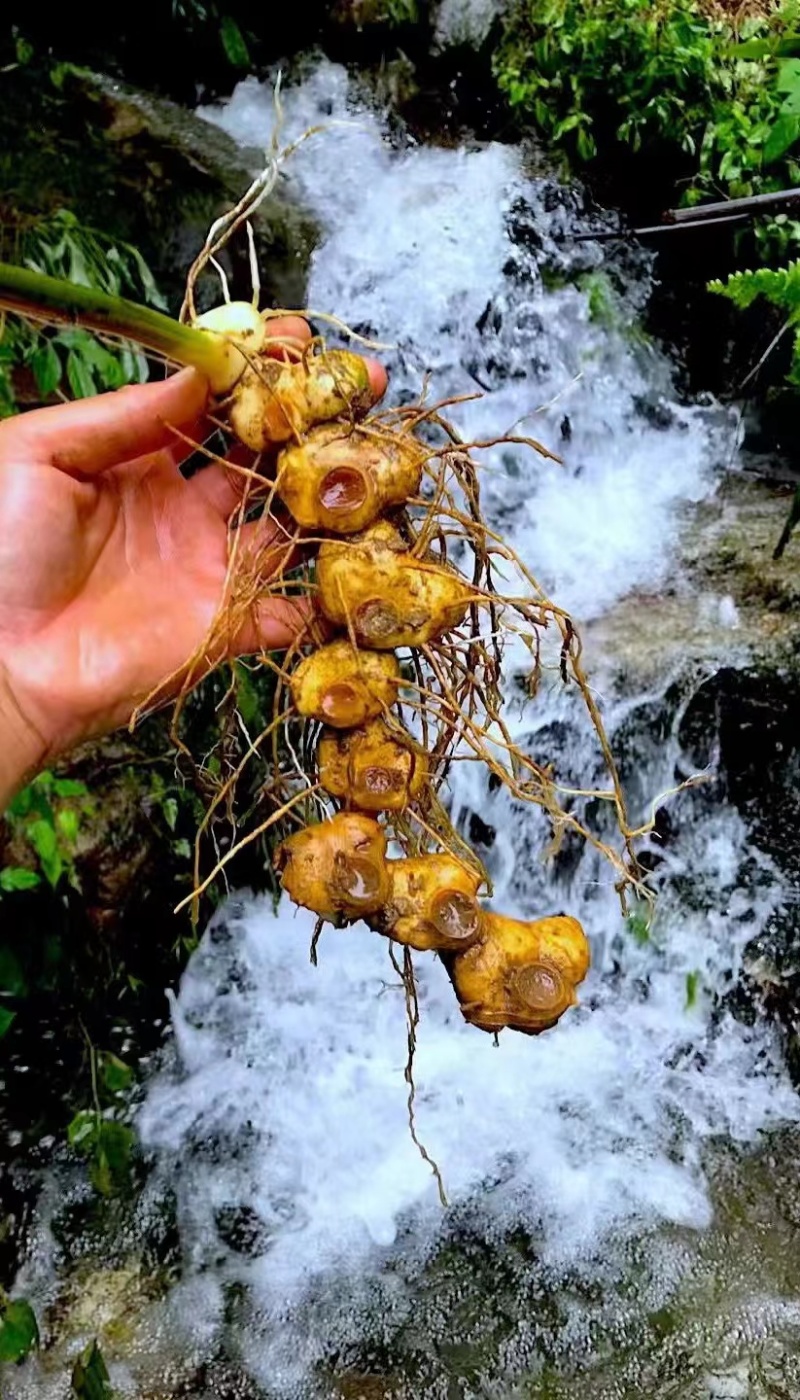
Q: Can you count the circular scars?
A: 7